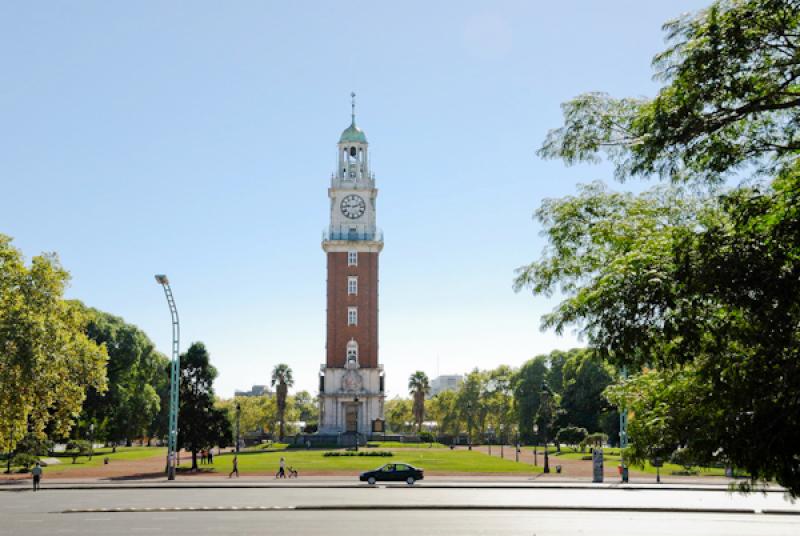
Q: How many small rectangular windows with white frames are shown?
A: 3